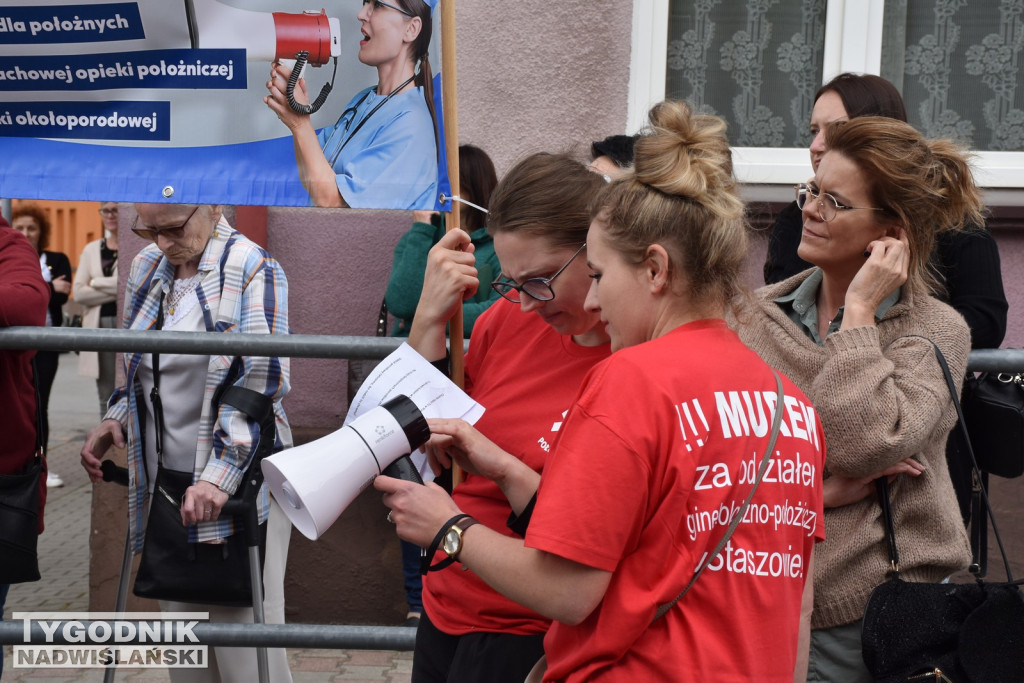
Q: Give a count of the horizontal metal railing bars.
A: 2